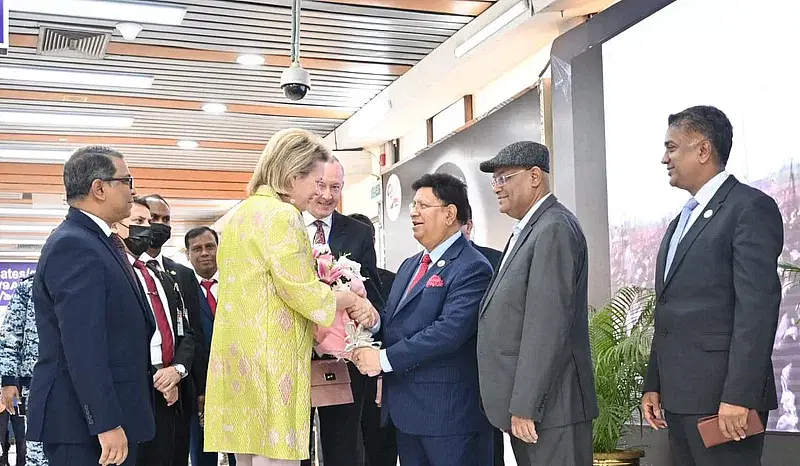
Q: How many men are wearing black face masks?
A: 2